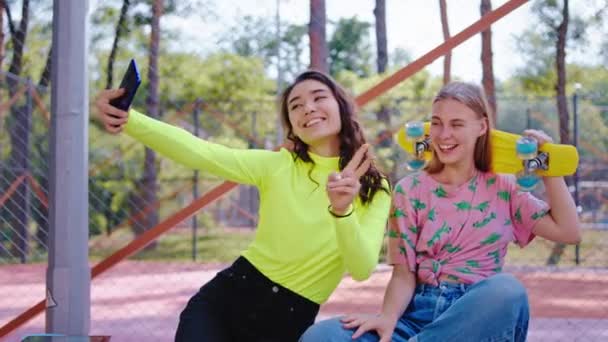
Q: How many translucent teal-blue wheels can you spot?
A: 4